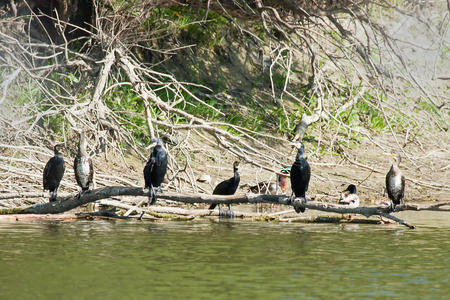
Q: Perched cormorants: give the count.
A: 6